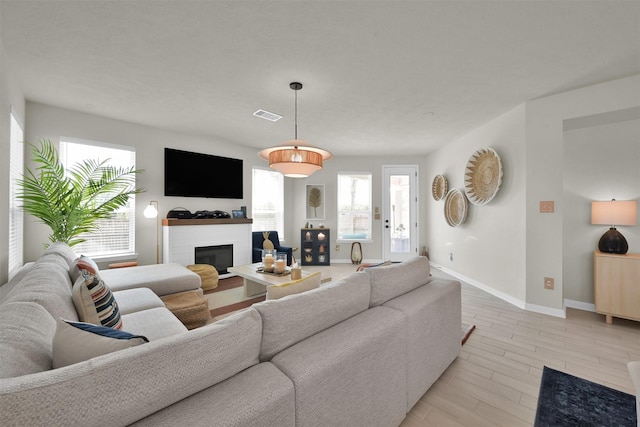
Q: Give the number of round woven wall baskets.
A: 3